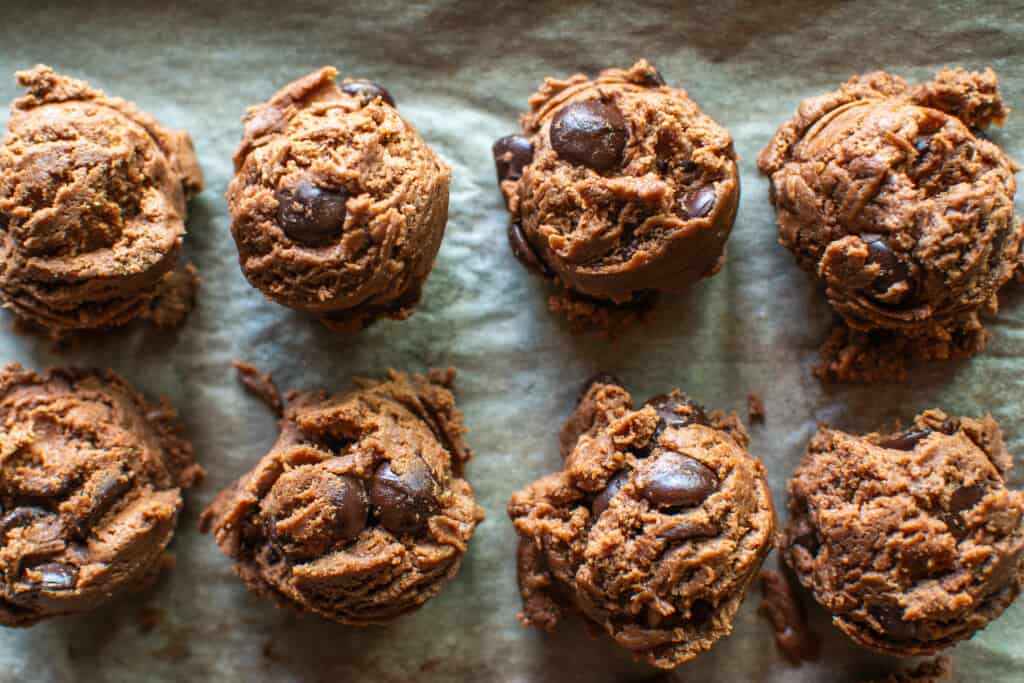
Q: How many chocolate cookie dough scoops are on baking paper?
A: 8